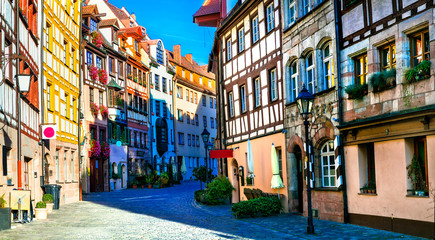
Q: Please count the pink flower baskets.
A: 7